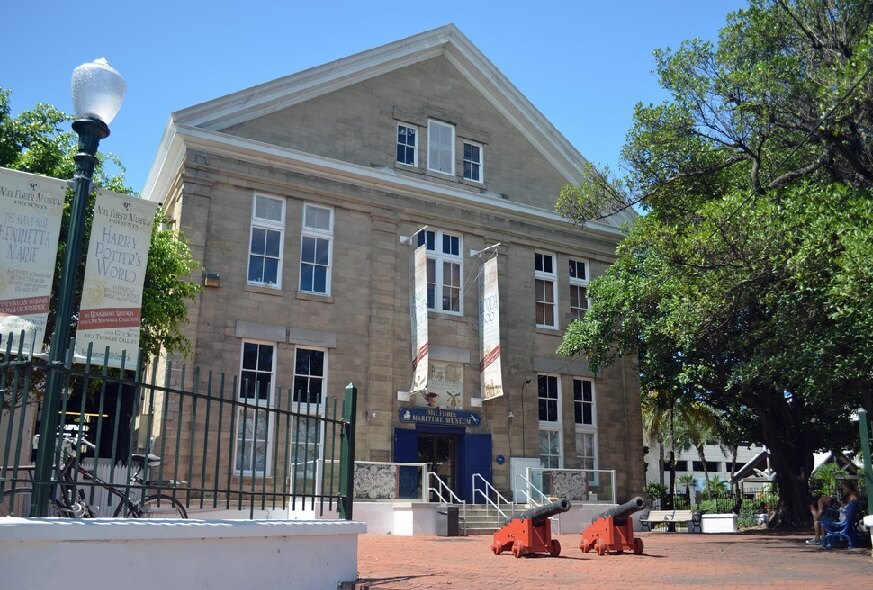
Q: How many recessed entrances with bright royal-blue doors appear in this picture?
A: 1